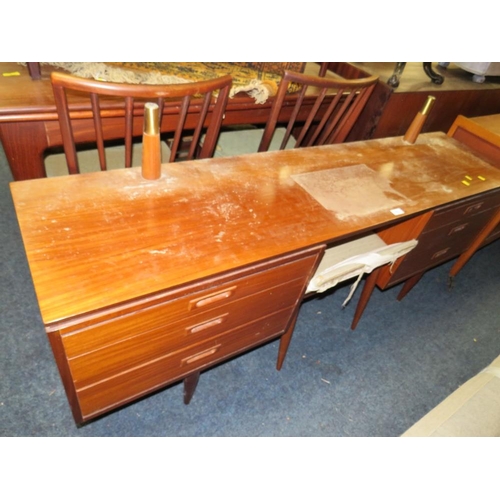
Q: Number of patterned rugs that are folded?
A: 1